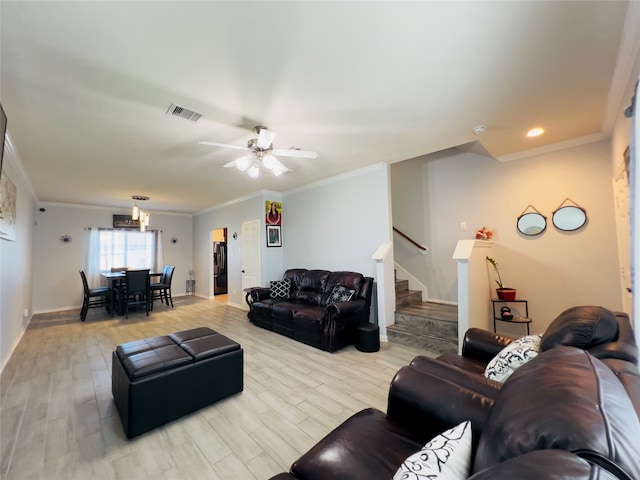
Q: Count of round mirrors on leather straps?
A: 2